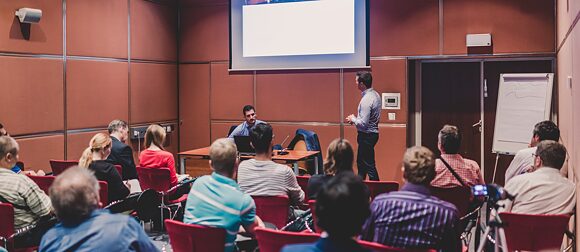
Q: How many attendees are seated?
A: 14